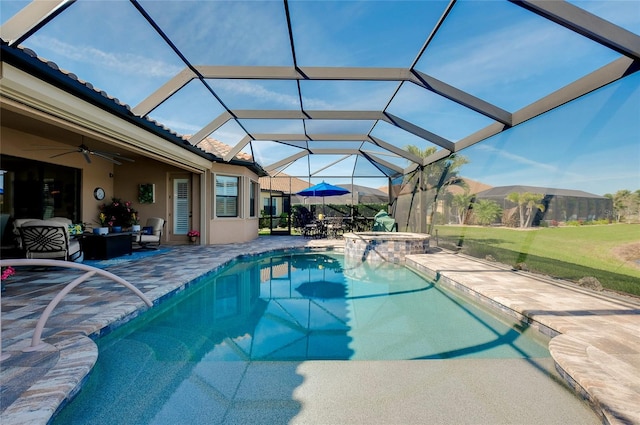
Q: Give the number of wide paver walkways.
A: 2